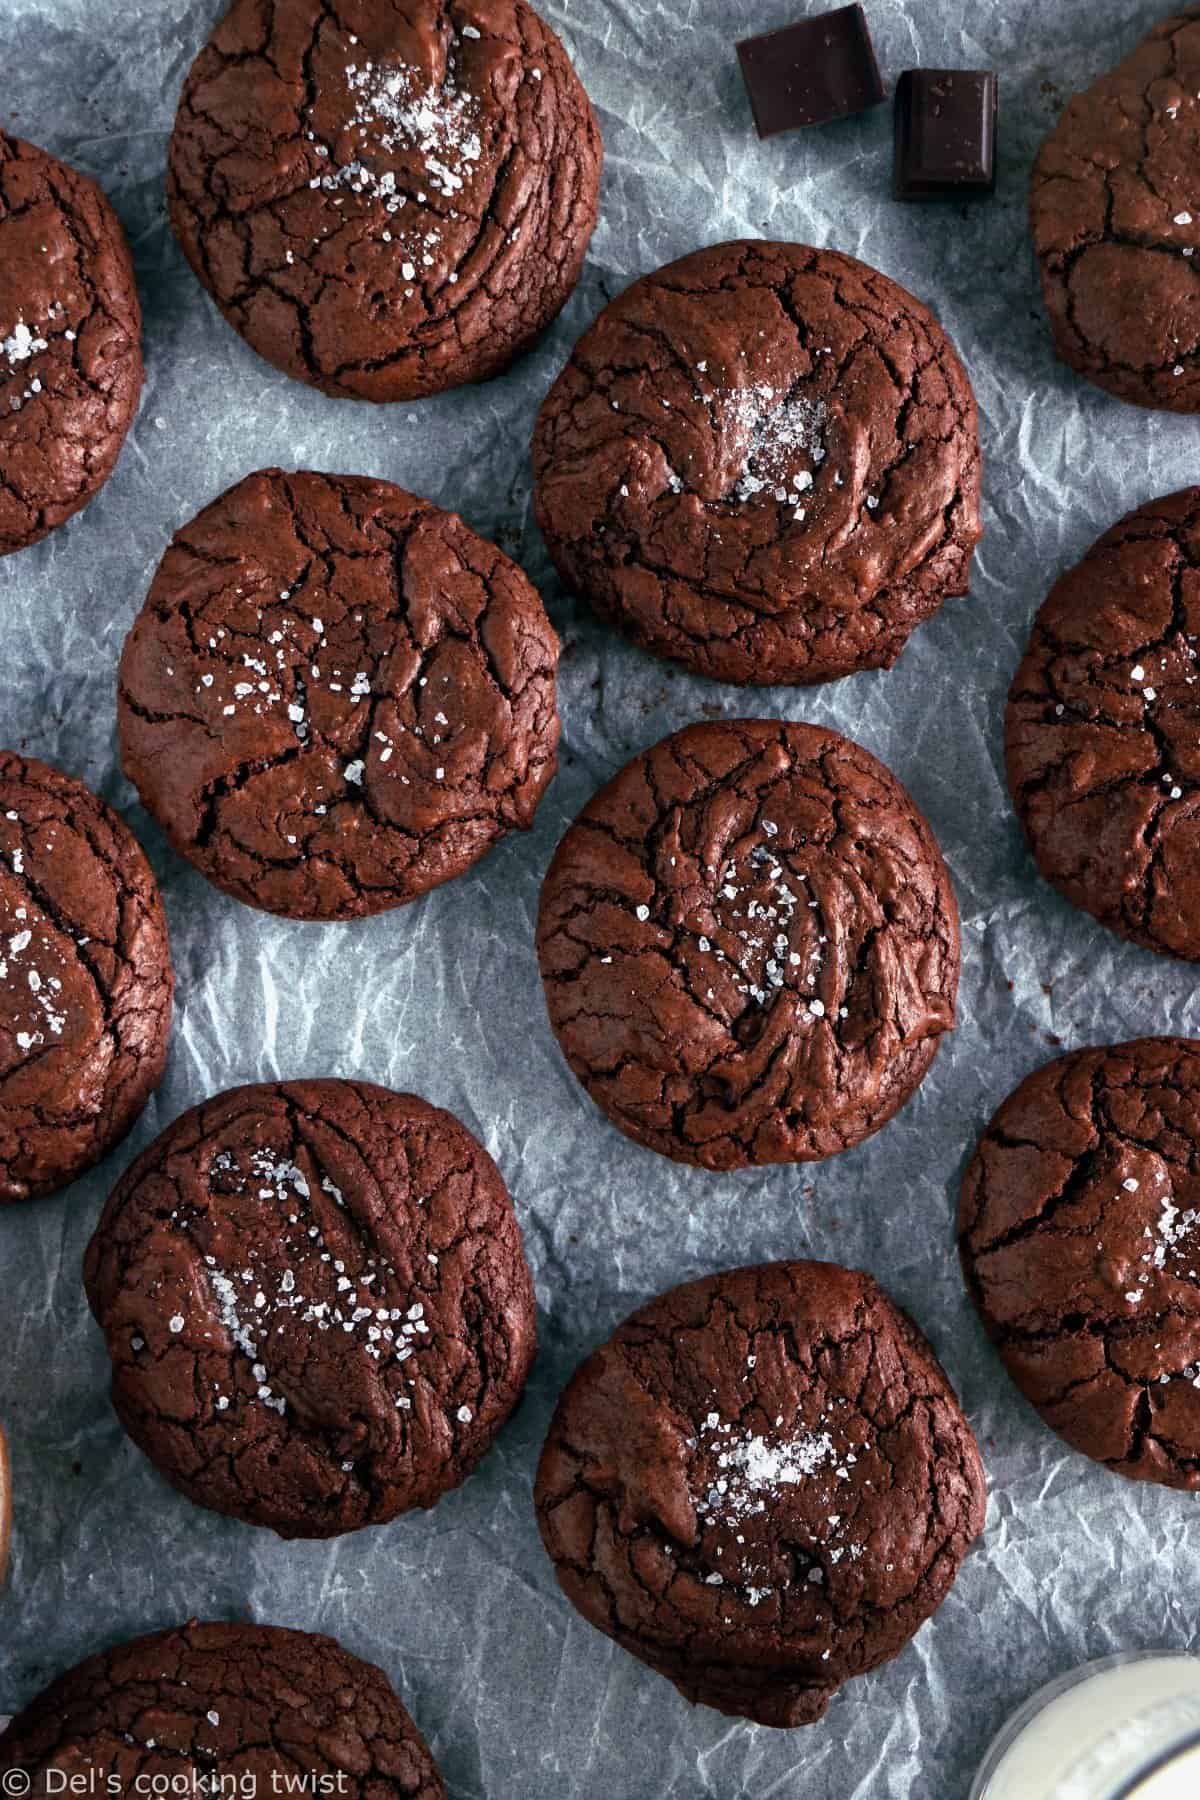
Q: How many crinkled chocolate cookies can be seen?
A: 12